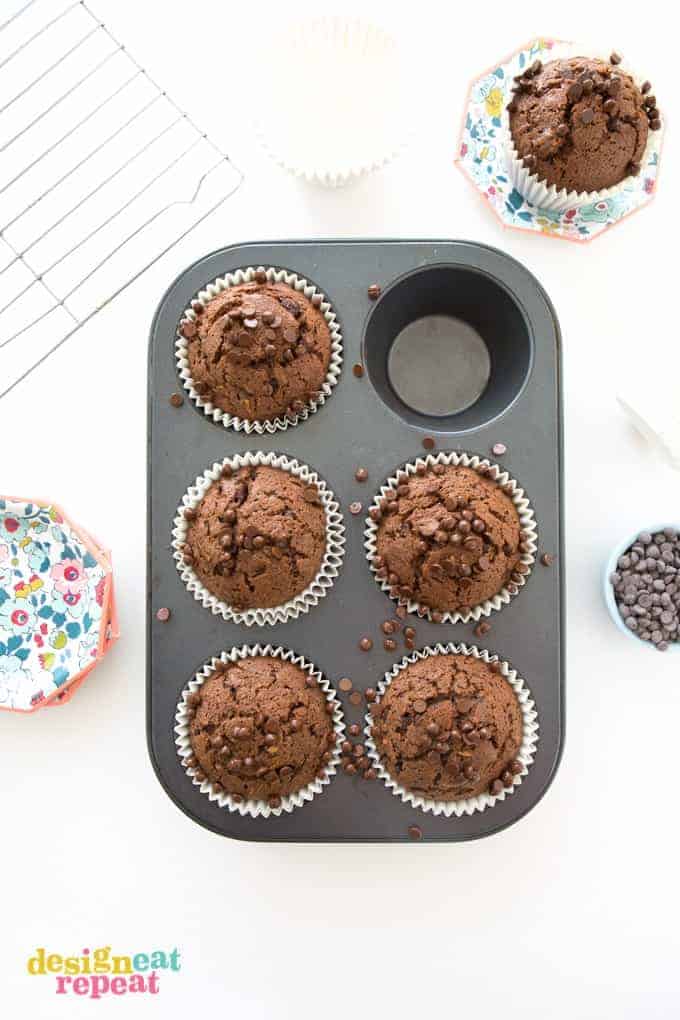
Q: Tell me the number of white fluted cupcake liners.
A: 7